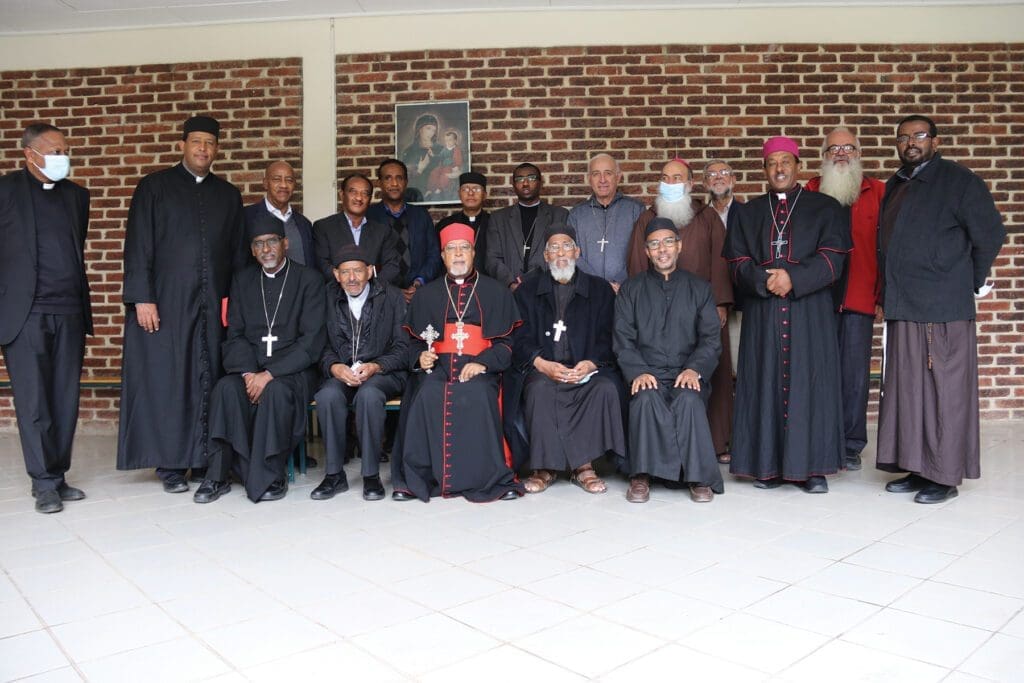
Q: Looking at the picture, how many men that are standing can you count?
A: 13